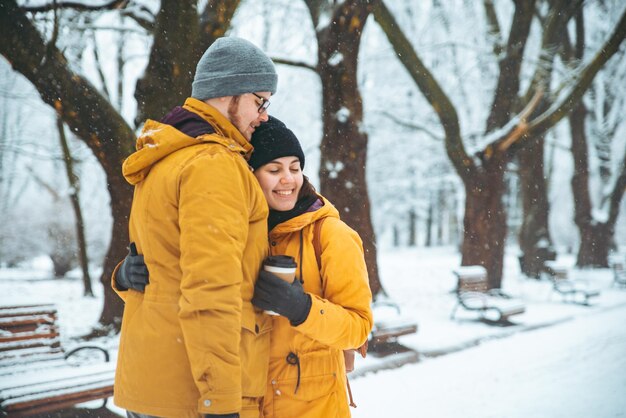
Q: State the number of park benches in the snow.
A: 5